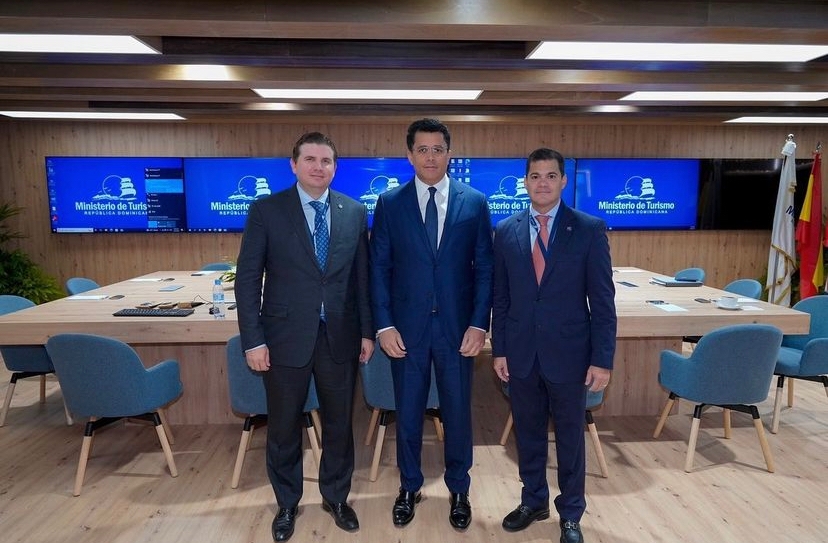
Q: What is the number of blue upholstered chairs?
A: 11